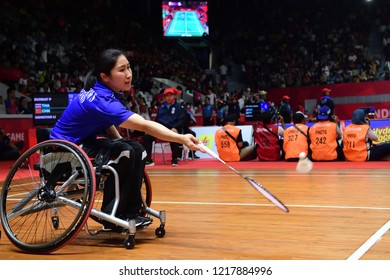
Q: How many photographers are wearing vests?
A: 5